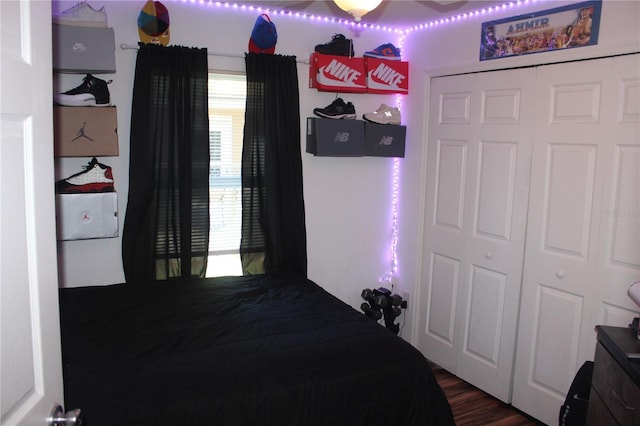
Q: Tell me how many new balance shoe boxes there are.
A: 2